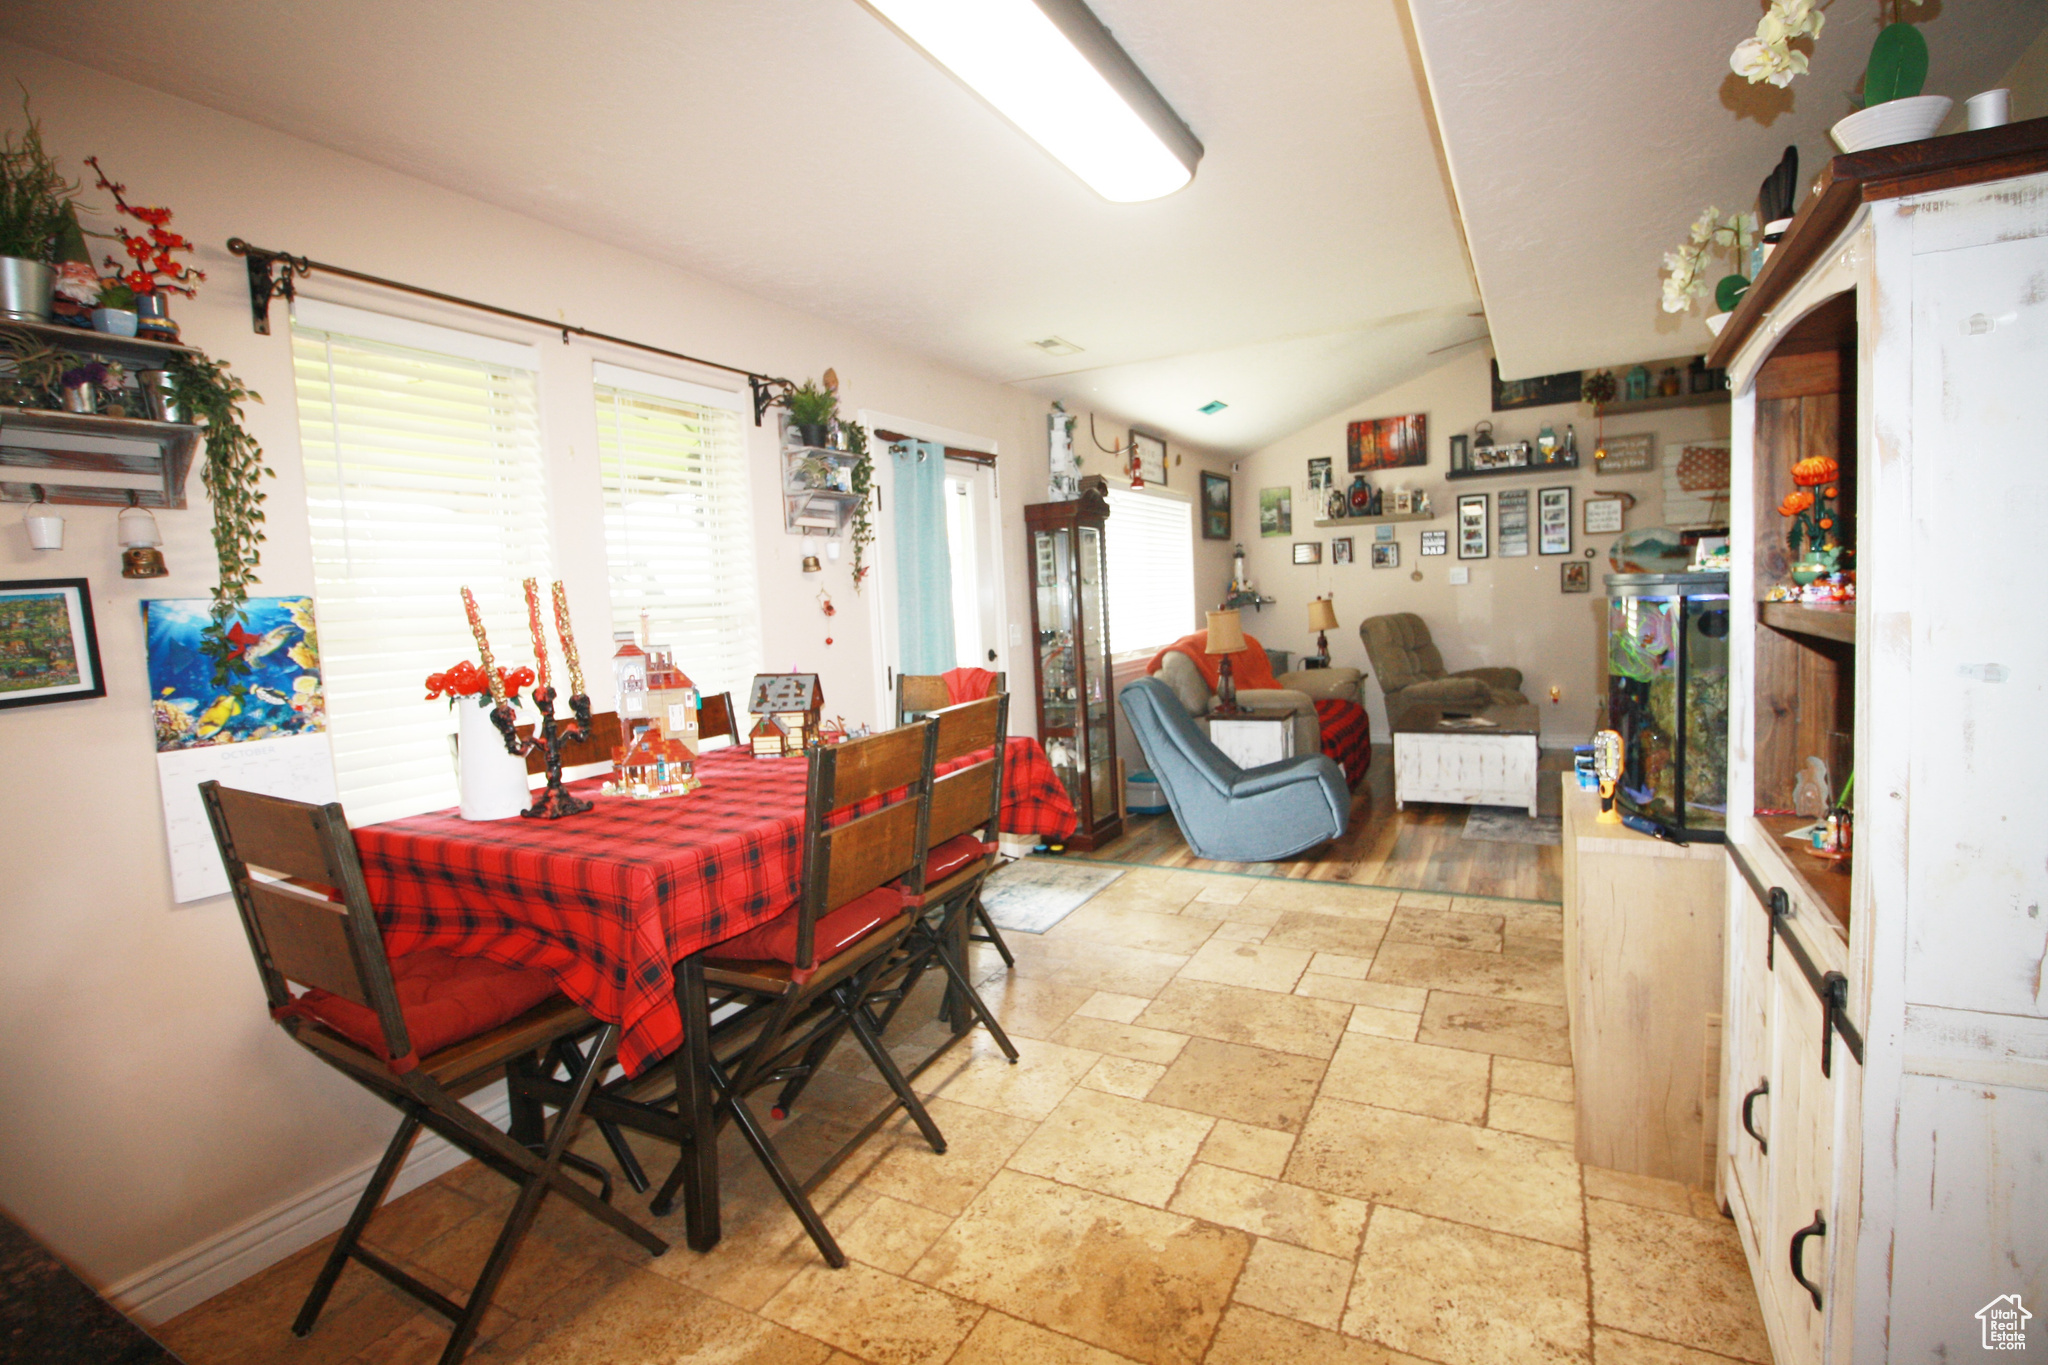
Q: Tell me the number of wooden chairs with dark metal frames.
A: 6